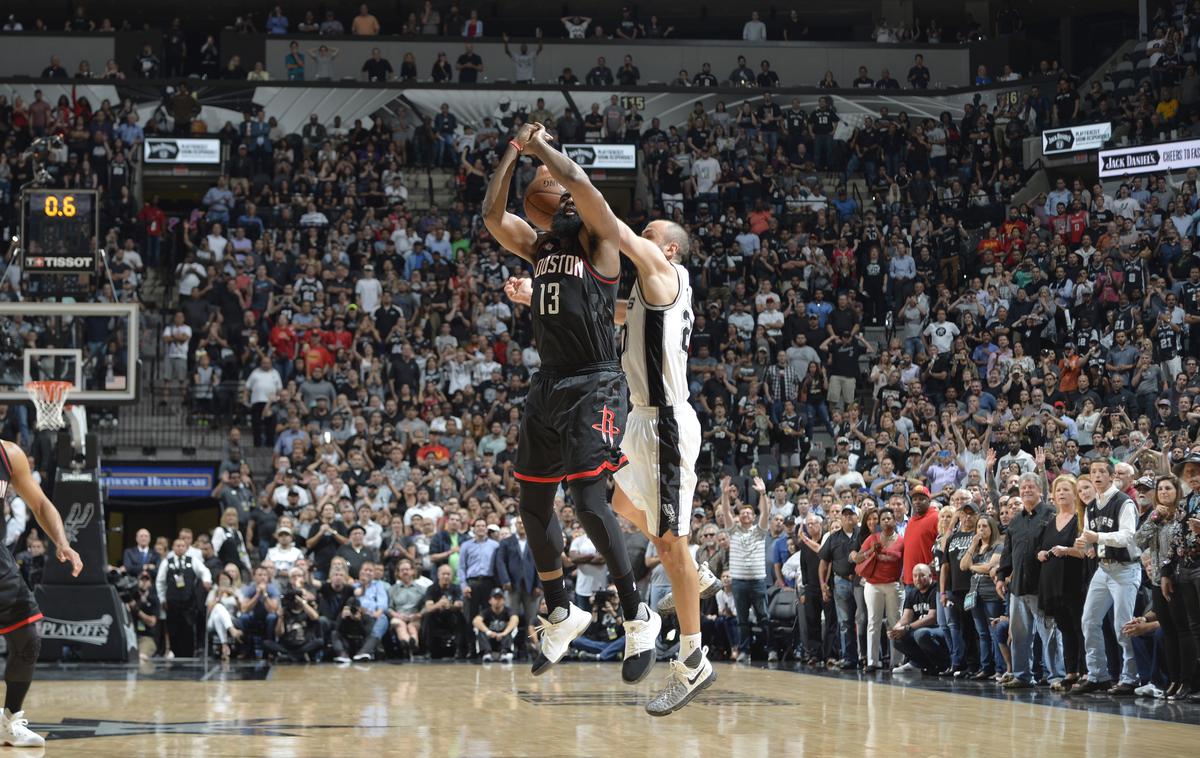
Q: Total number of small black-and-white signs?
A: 3